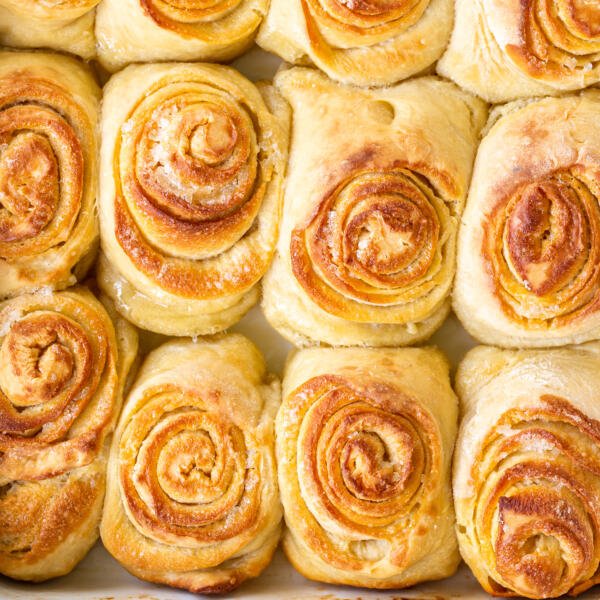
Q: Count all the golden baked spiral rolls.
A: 12